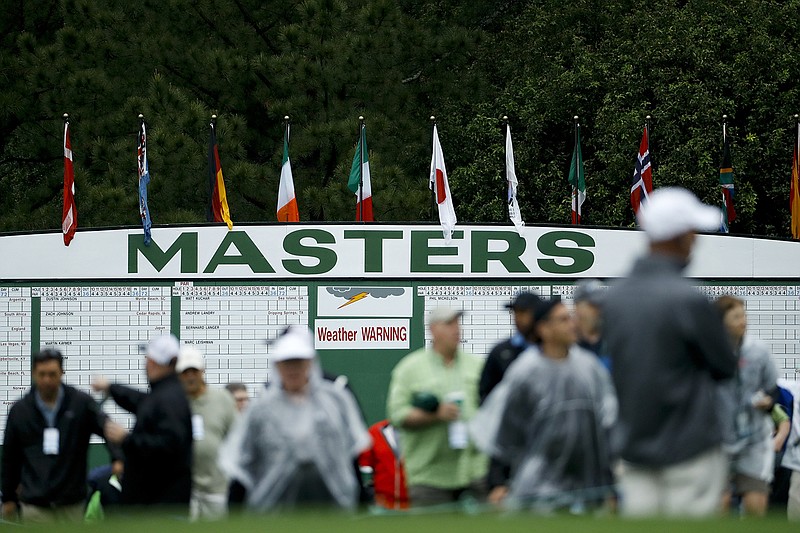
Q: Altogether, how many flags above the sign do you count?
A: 11